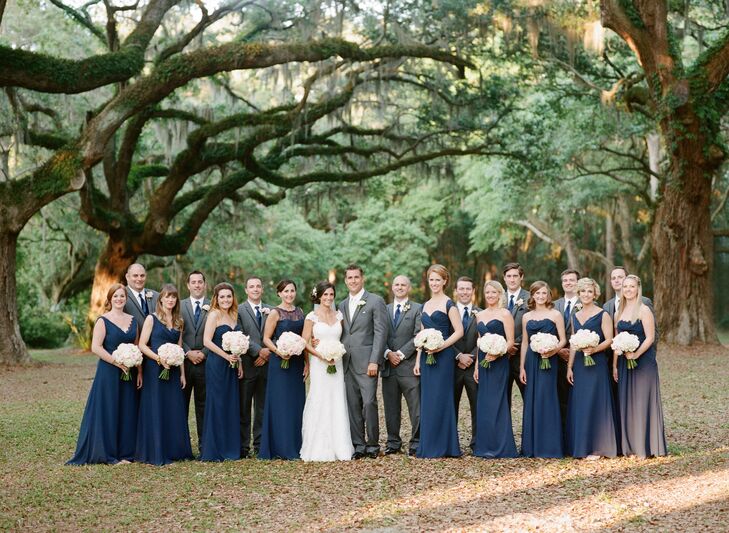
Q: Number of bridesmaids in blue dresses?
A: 9